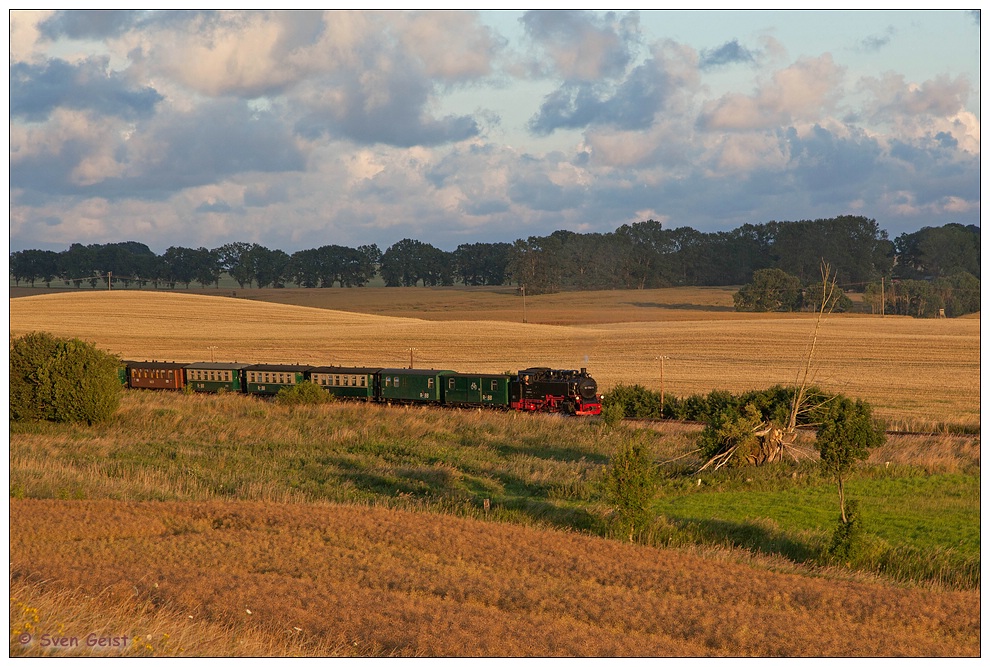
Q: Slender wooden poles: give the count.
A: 6